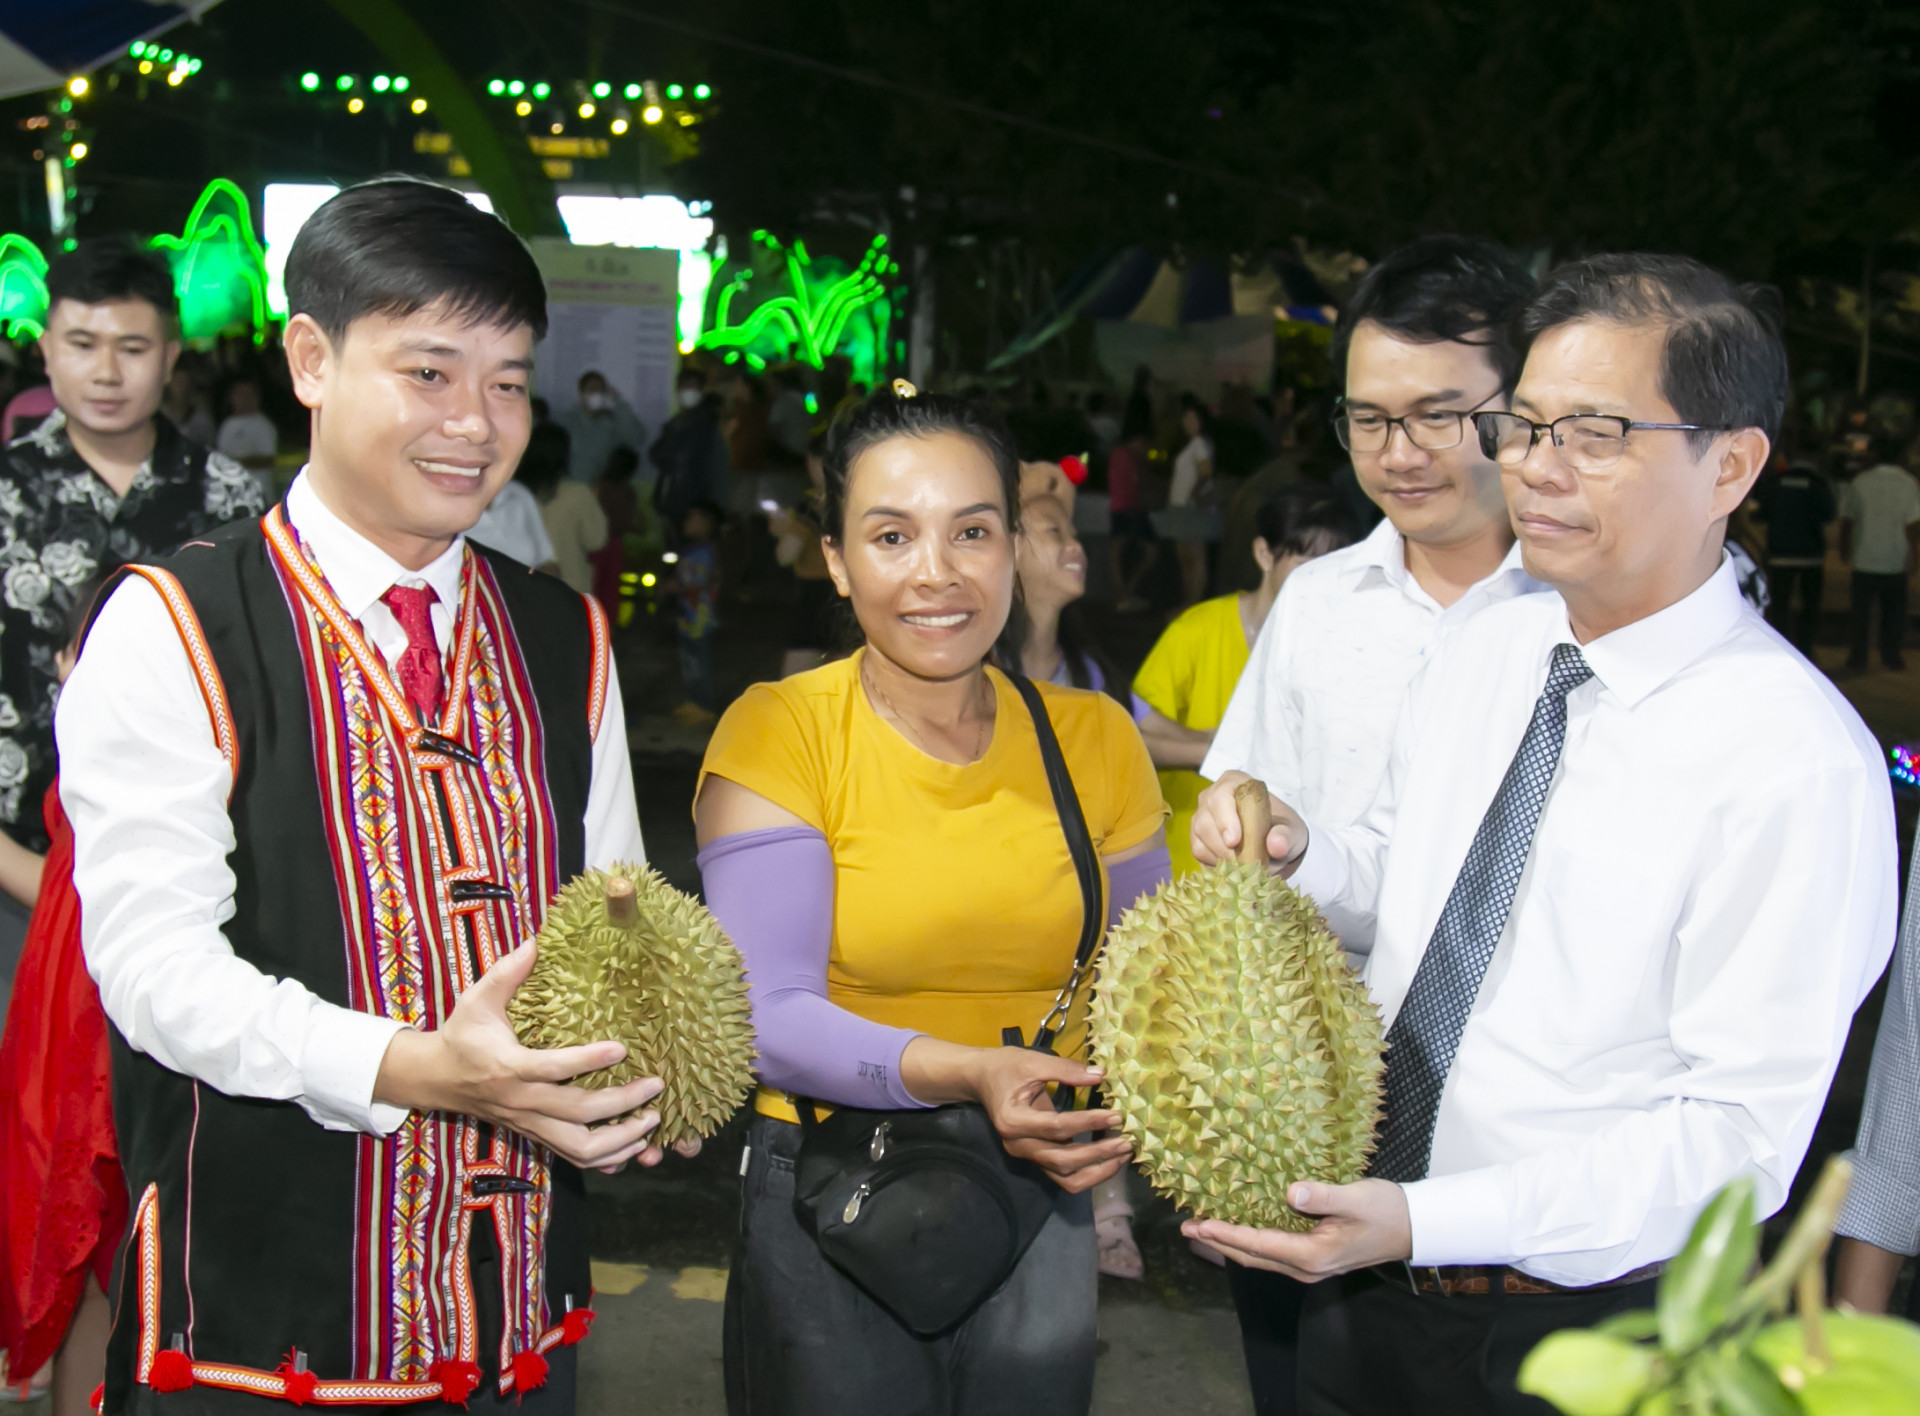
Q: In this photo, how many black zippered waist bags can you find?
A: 1